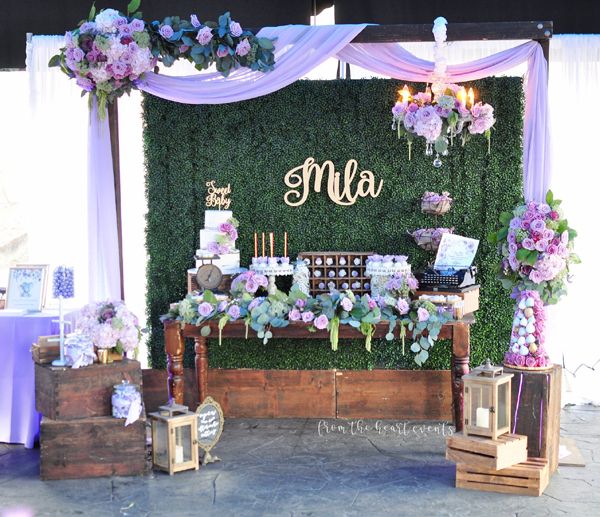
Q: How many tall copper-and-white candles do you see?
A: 4